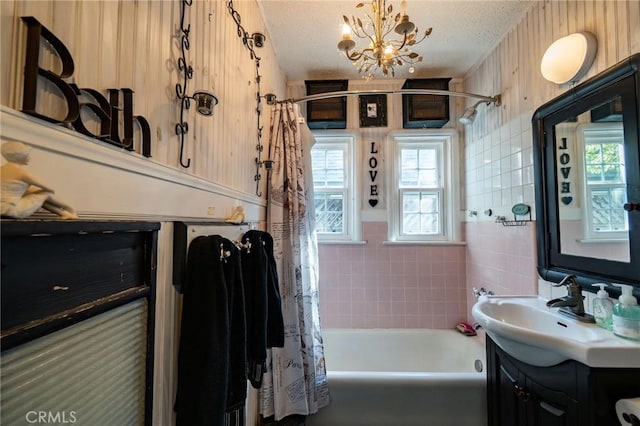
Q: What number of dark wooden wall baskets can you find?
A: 2